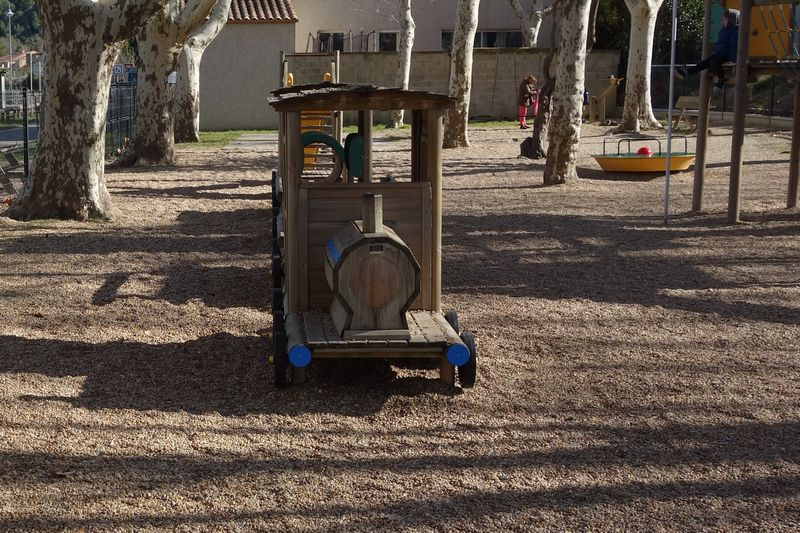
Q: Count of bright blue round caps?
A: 2